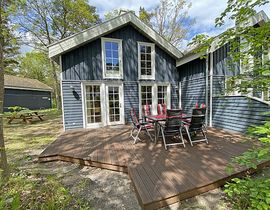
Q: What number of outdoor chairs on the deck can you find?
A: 6